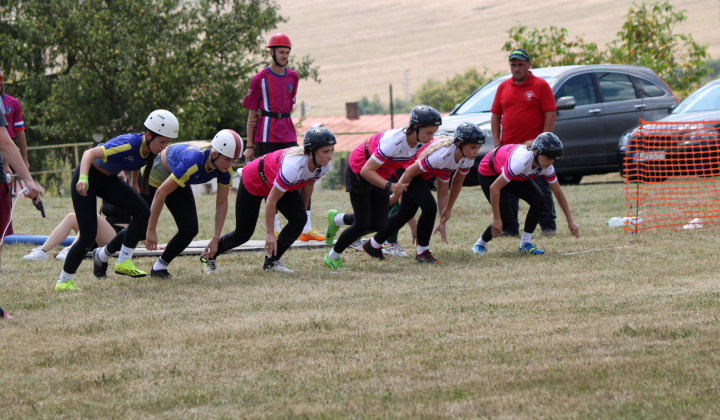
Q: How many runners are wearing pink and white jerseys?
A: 4